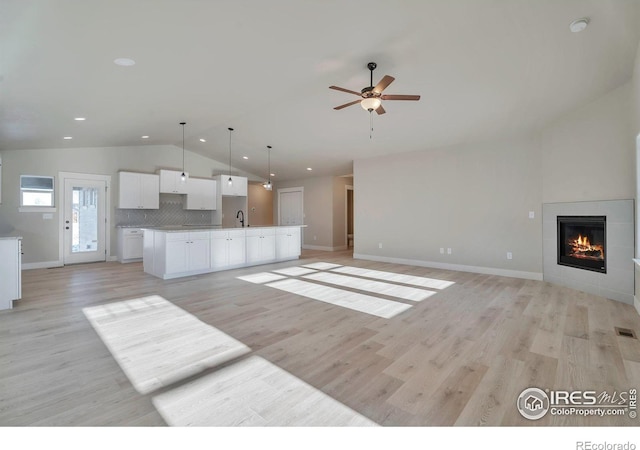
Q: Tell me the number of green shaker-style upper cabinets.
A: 0